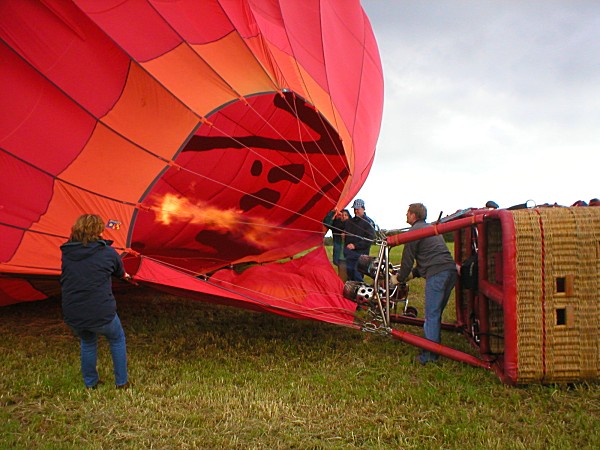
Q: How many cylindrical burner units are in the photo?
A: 2